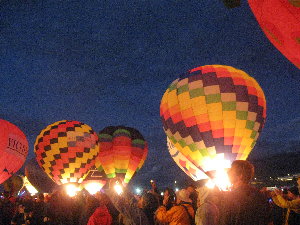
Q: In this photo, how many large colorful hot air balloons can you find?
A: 5